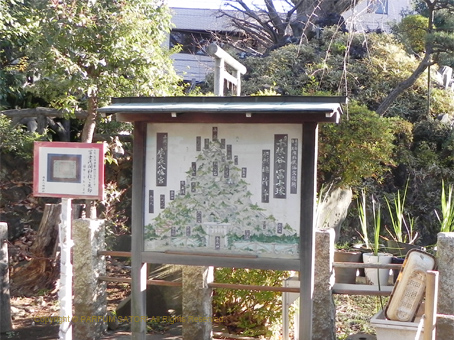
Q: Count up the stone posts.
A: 5